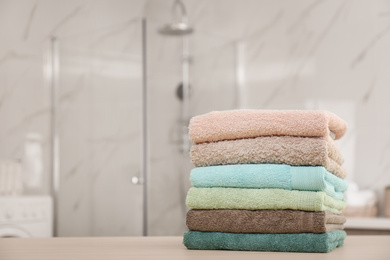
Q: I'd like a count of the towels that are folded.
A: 6